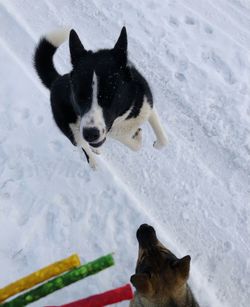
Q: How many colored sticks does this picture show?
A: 3